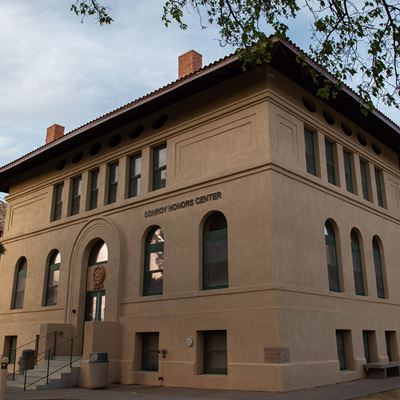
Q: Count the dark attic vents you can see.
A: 11